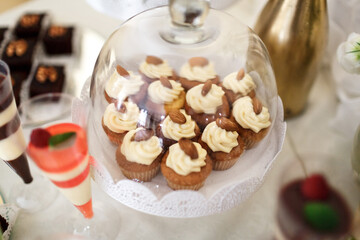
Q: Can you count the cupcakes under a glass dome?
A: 12